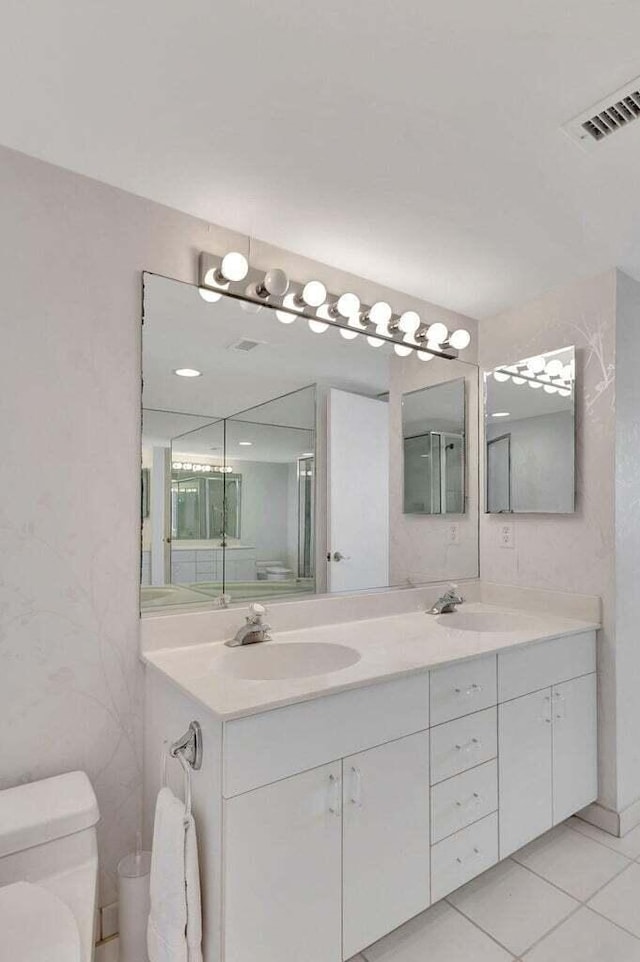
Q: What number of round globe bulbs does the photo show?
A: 8